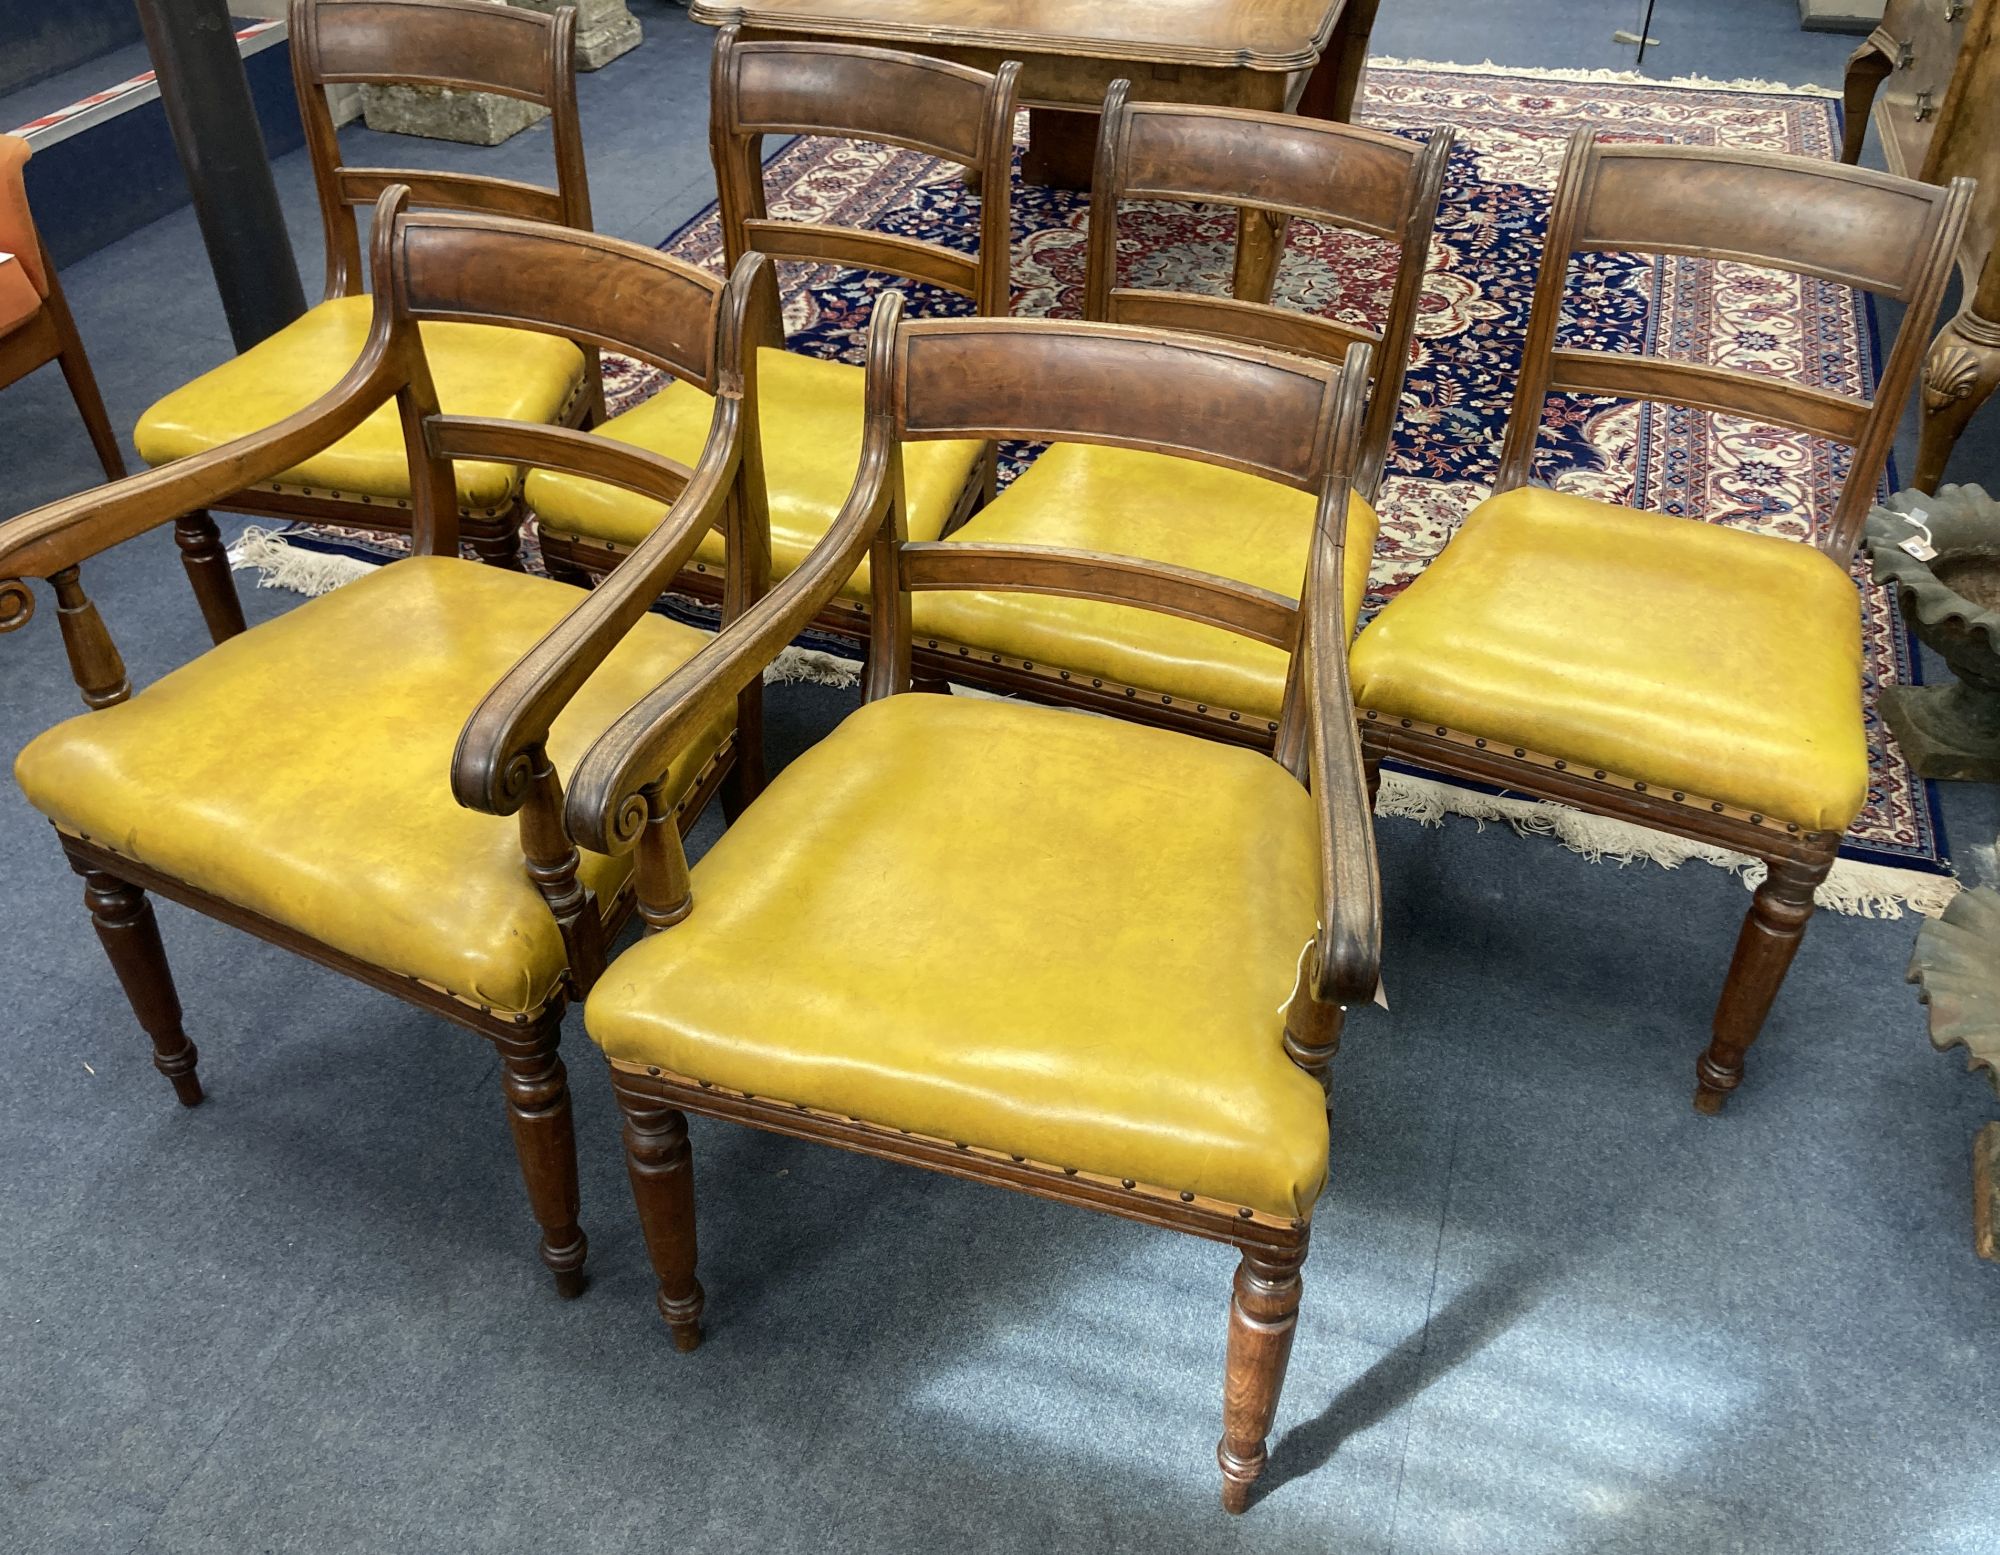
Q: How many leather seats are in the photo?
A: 6